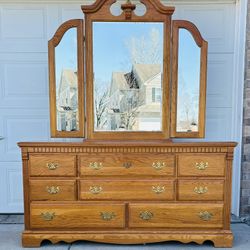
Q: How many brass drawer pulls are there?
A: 12